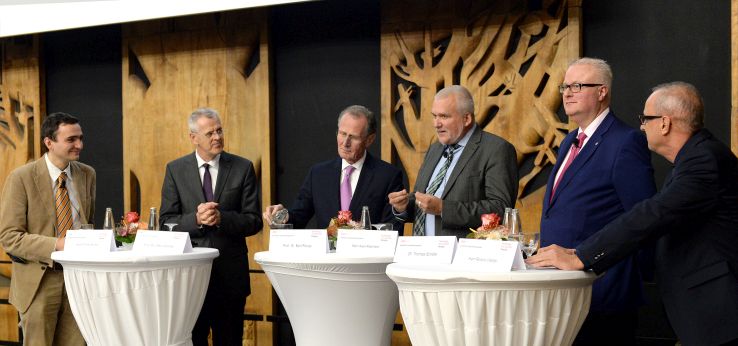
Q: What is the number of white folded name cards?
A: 6